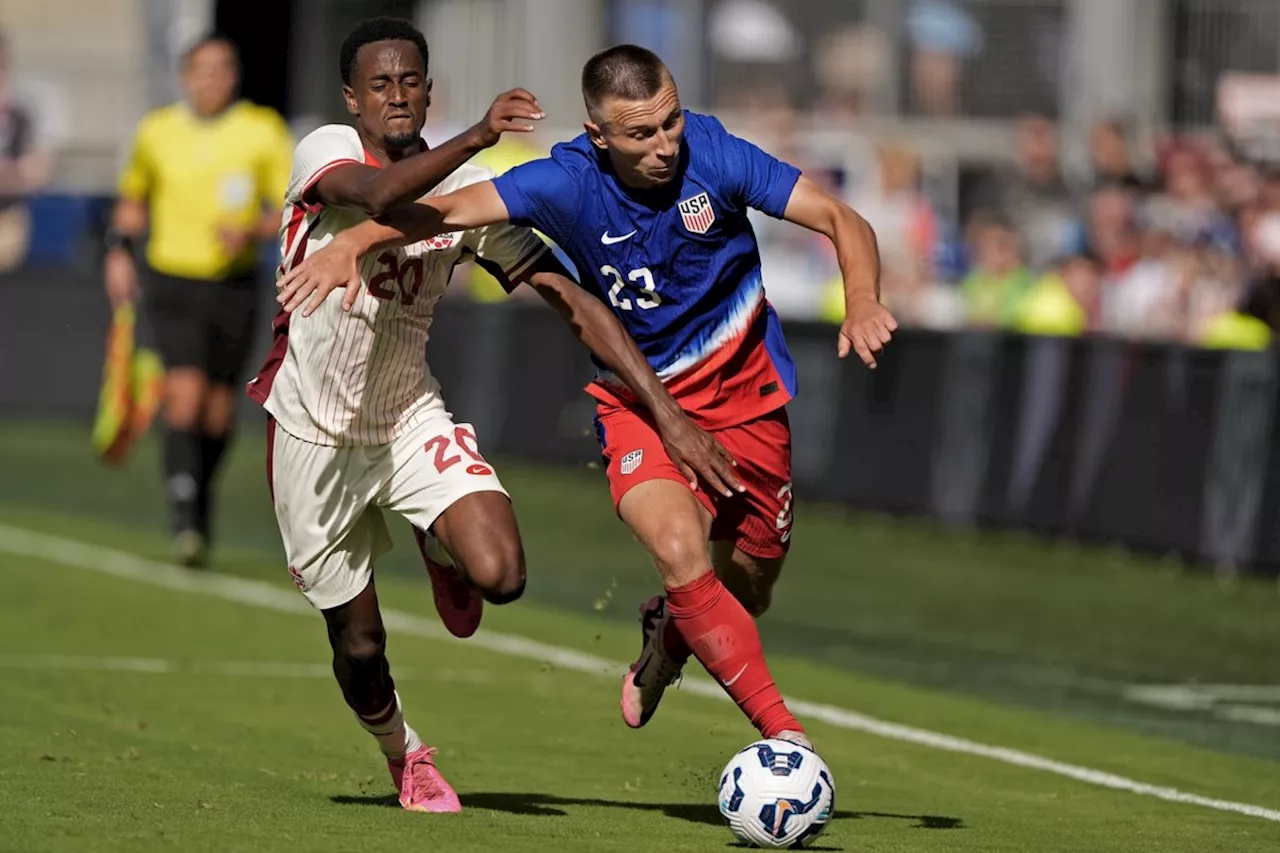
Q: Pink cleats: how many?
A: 2